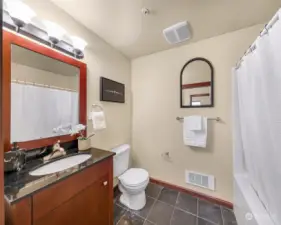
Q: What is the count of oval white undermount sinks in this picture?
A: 1